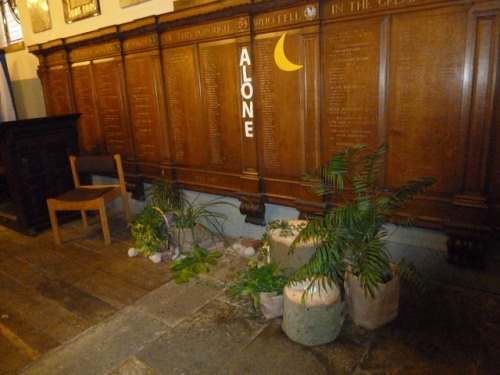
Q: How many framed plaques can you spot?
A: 3